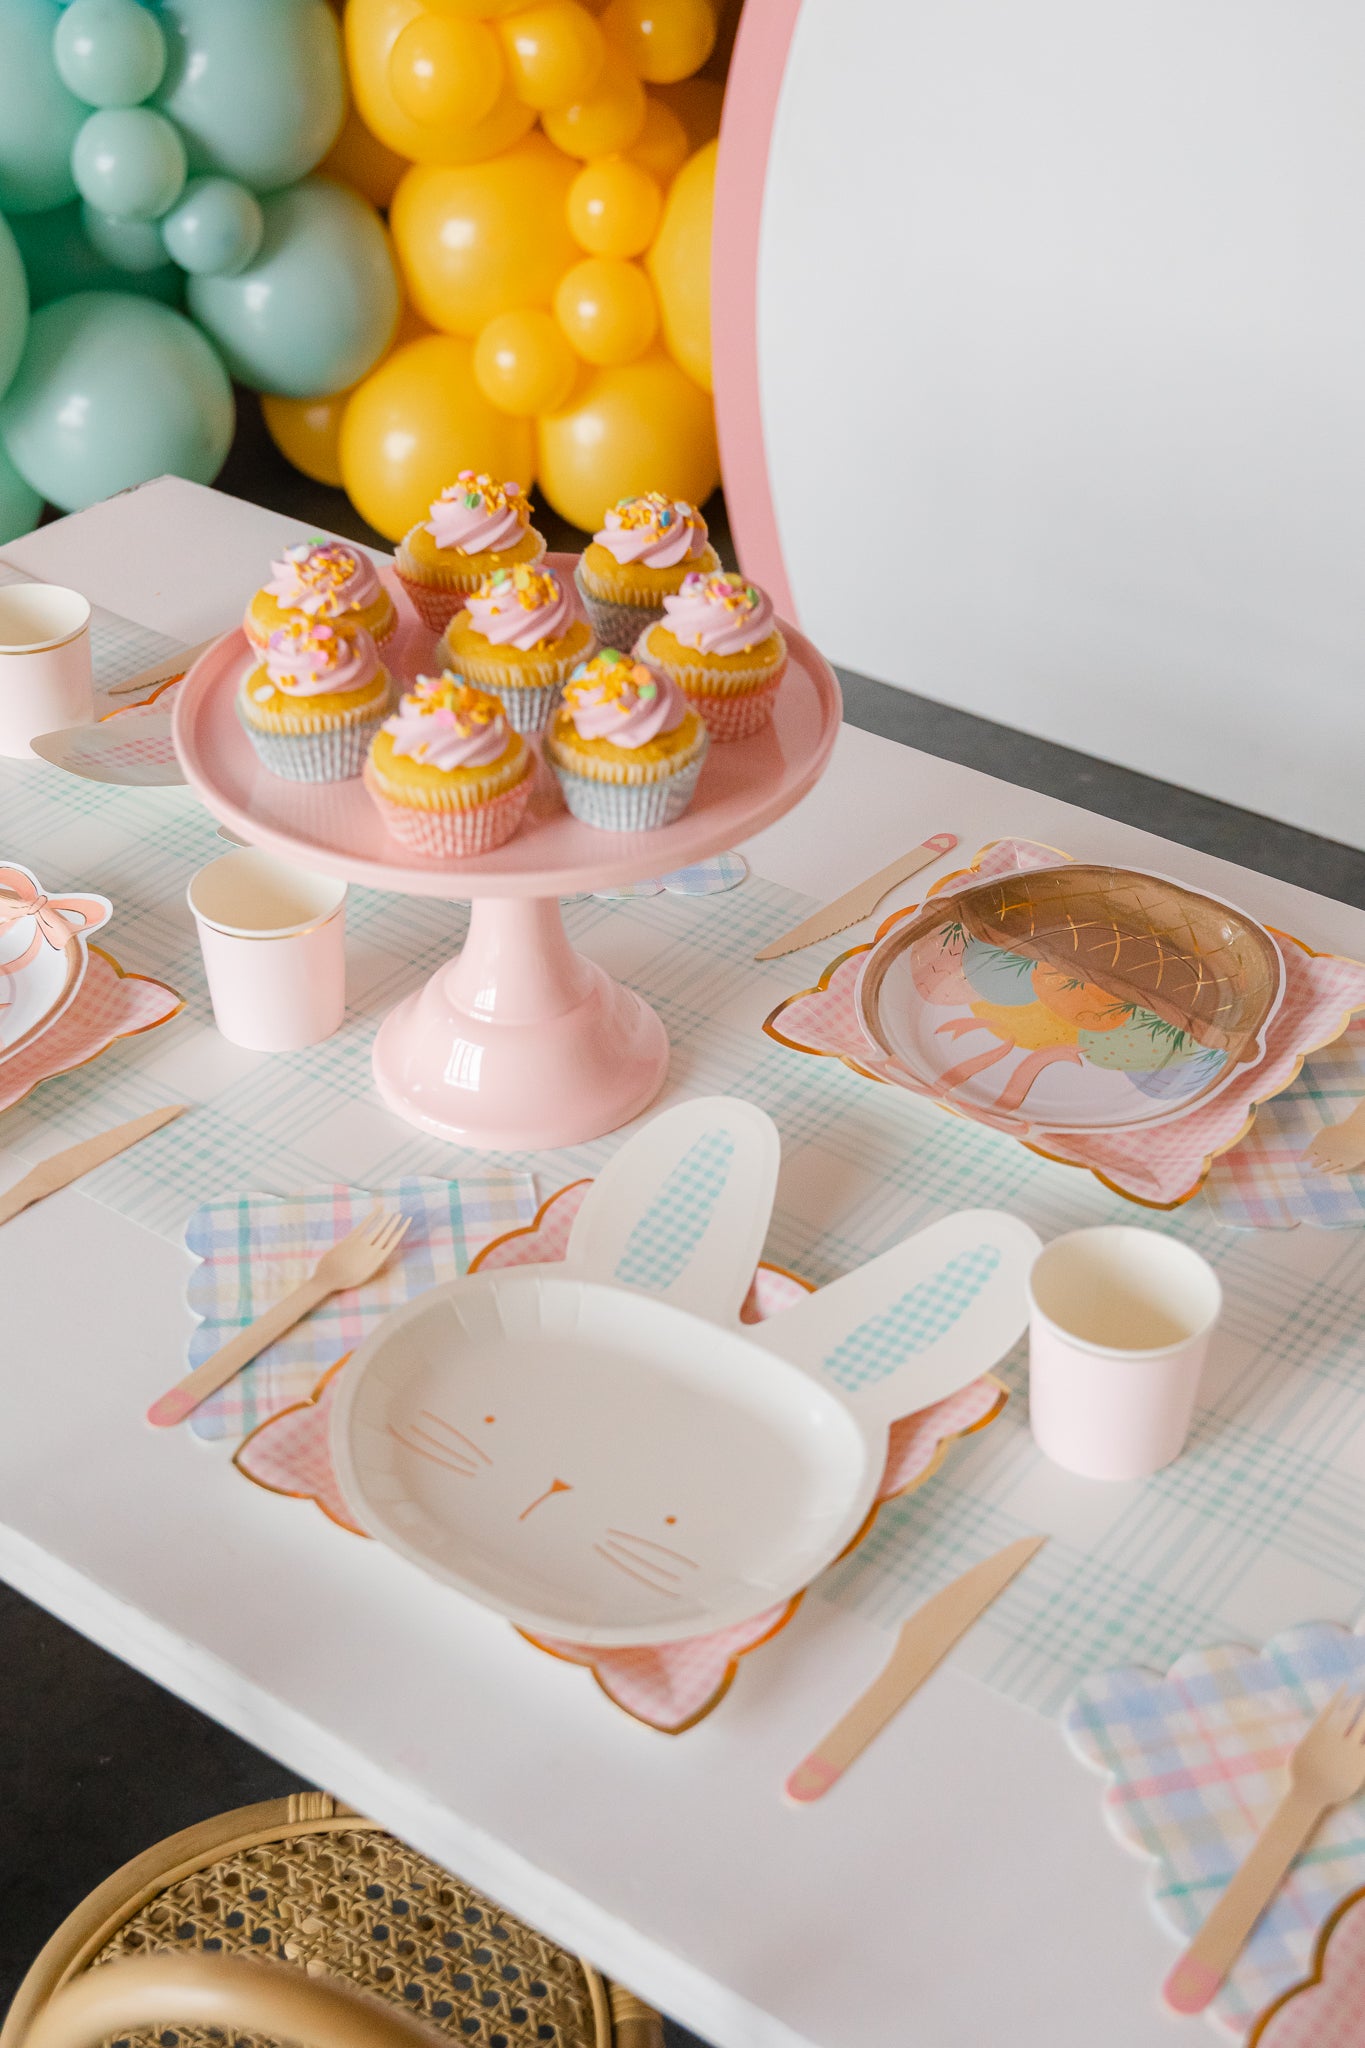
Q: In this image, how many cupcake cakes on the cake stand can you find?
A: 8